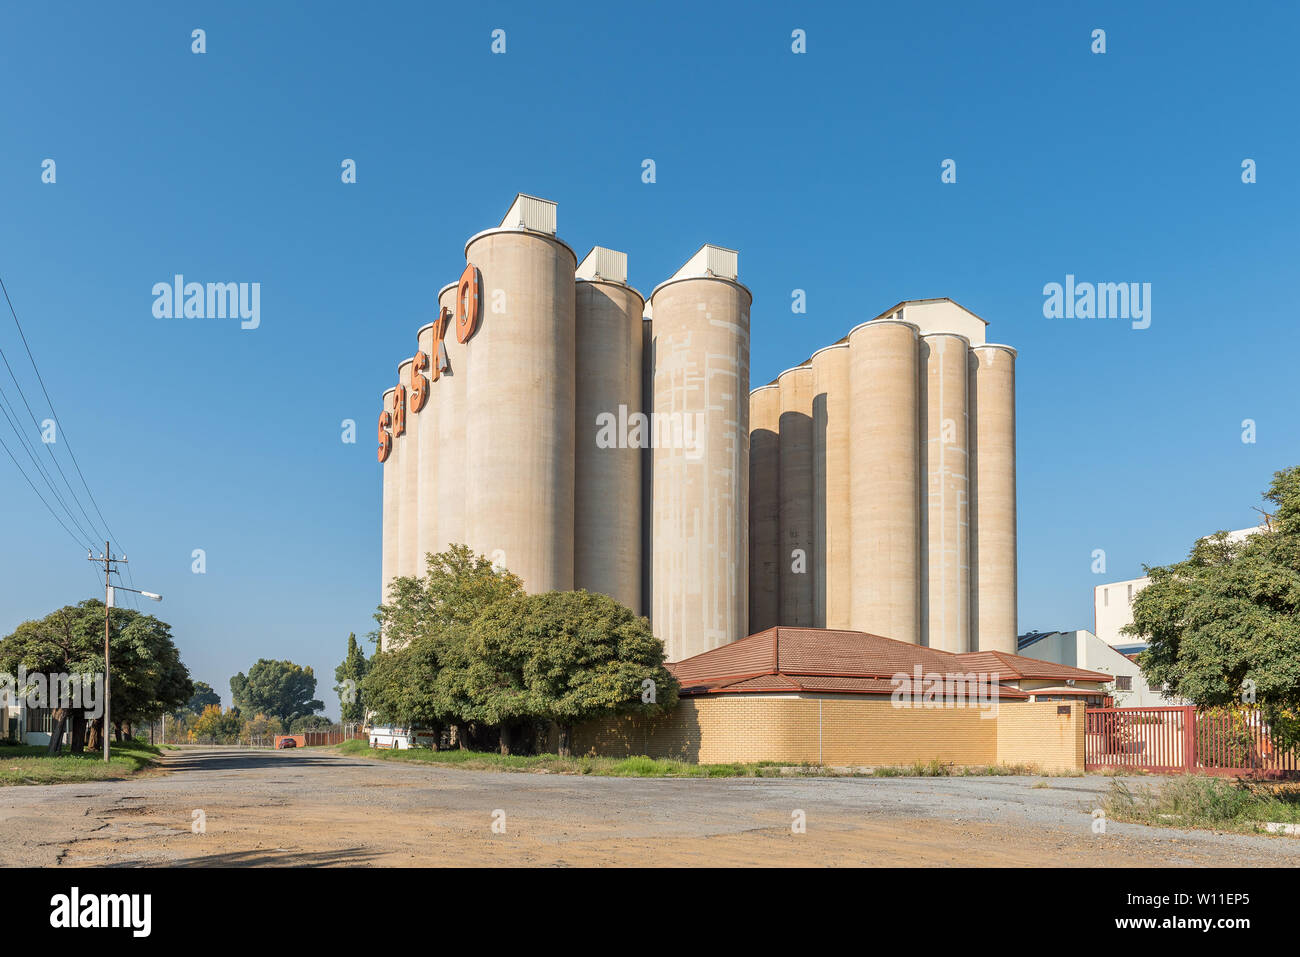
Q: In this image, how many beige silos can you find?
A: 13